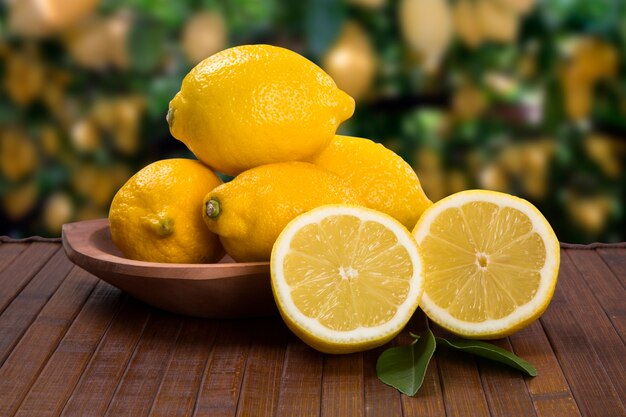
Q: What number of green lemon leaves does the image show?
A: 2